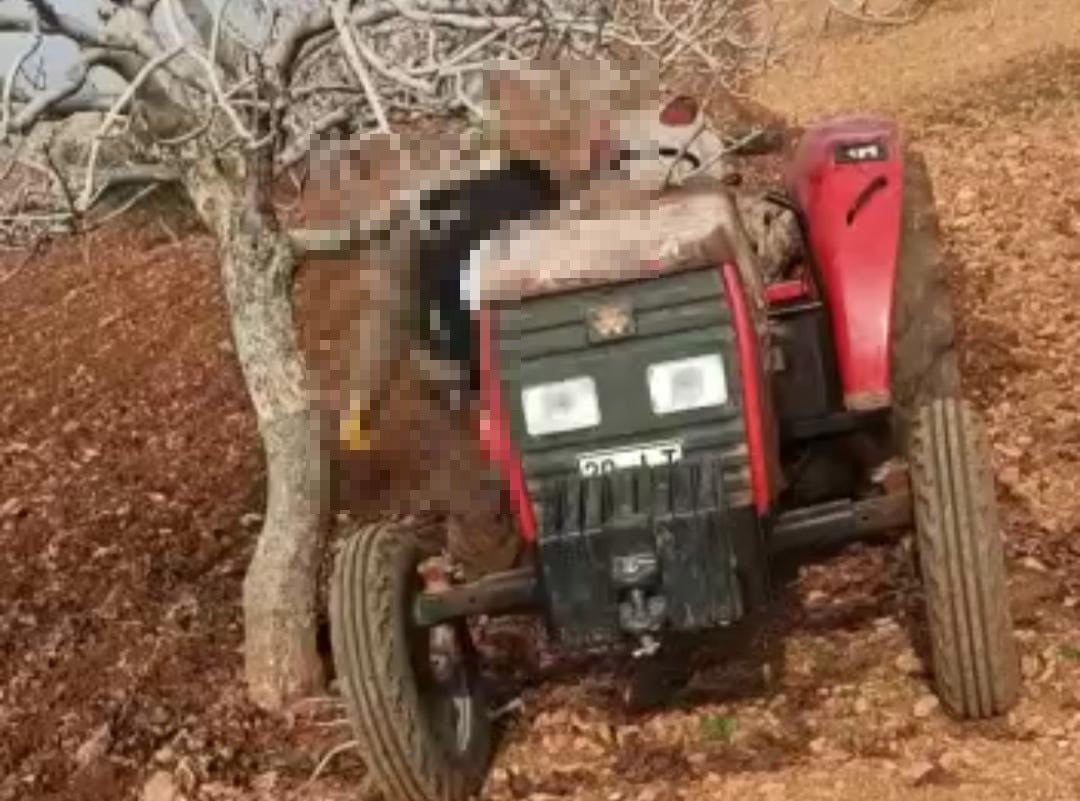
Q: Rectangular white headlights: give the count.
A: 2